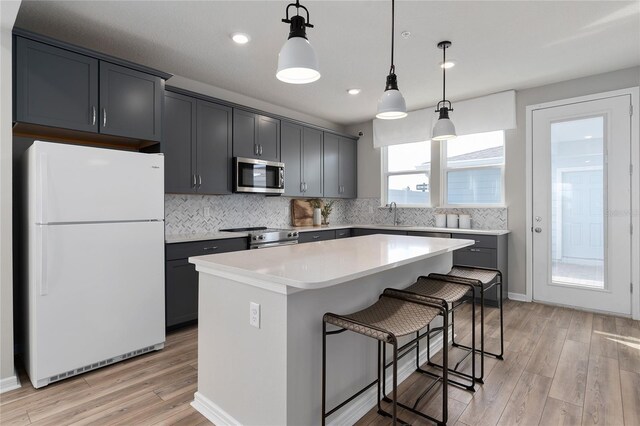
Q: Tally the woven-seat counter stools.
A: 3